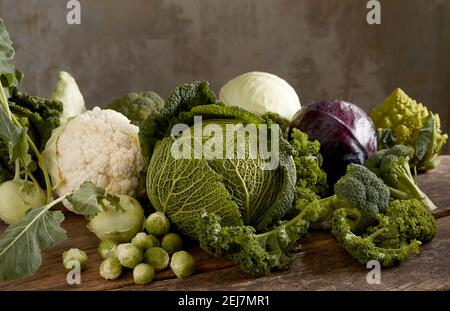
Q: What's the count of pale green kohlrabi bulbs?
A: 2